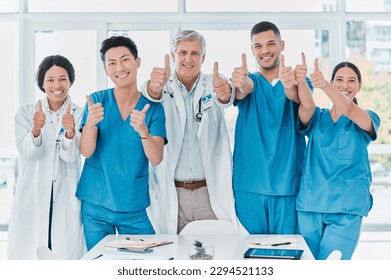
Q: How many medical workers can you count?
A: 5